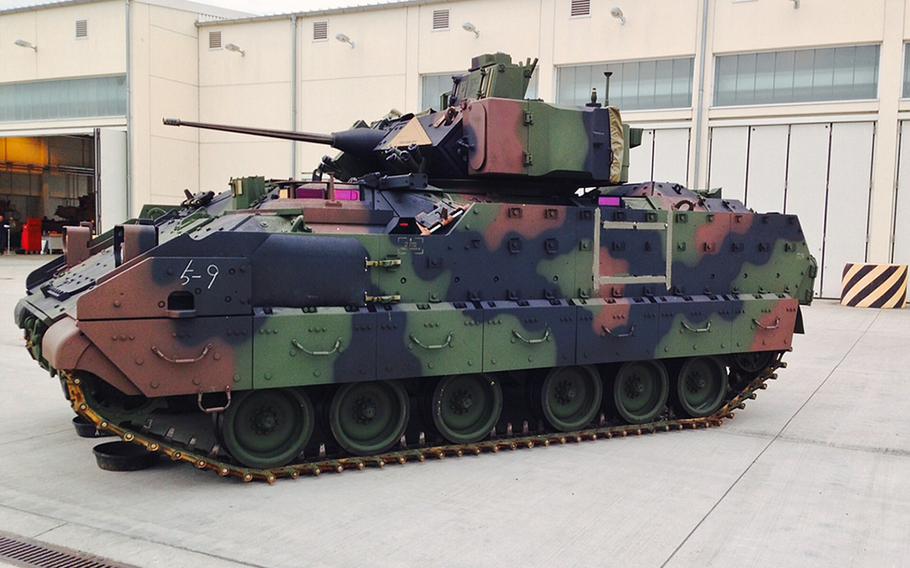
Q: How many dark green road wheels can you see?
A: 6